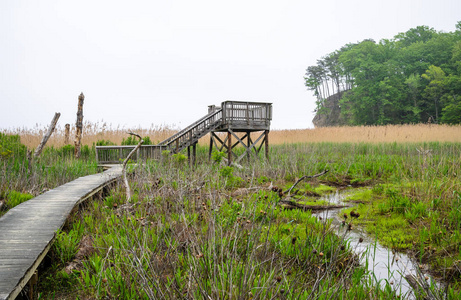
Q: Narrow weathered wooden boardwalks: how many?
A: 1